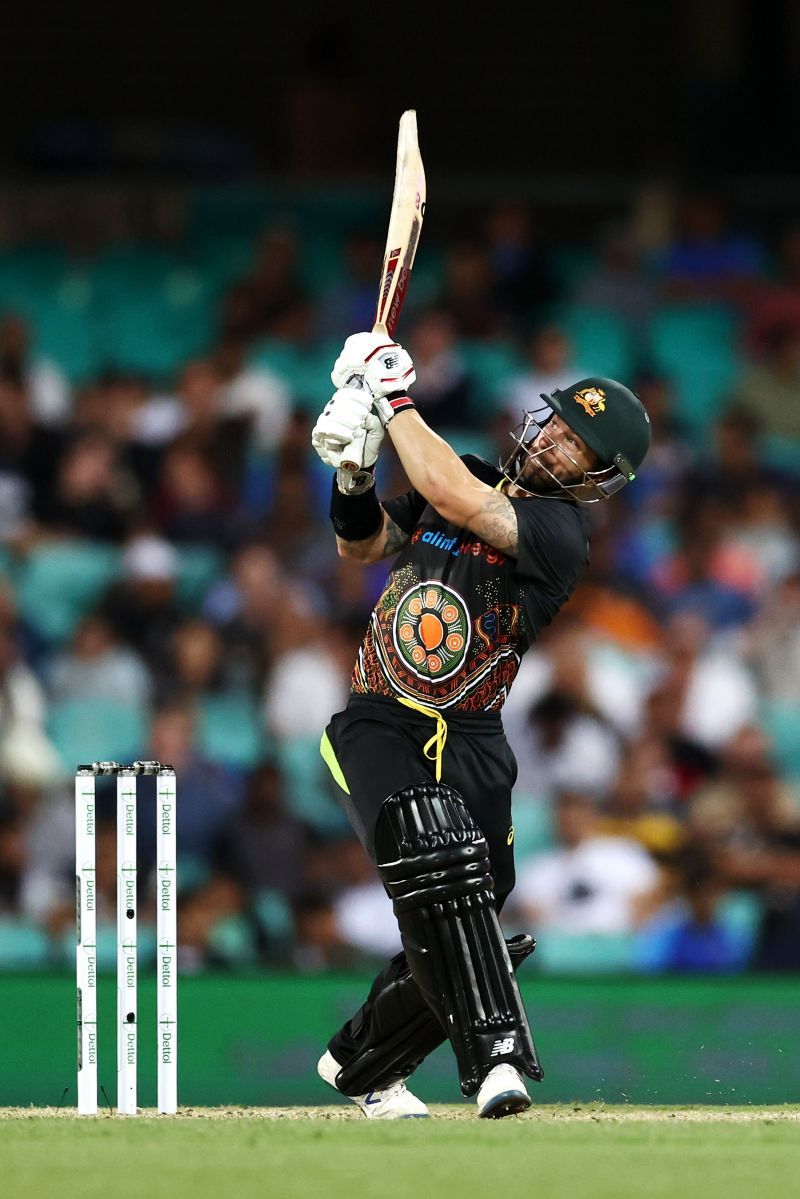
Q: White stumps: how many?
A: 3